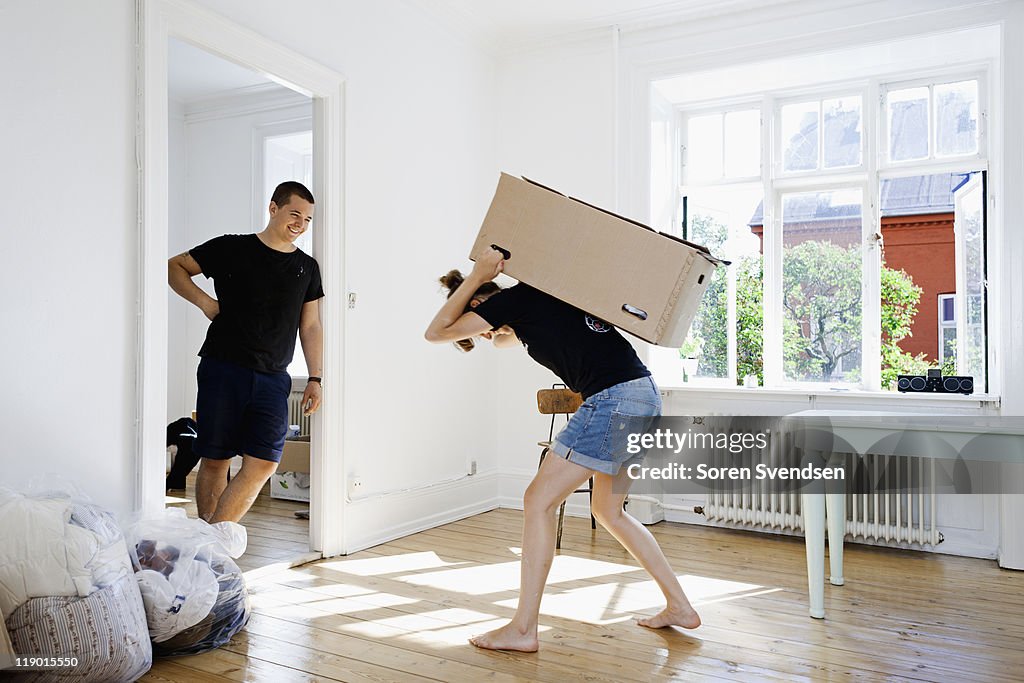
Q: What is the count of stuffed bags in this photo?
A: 2